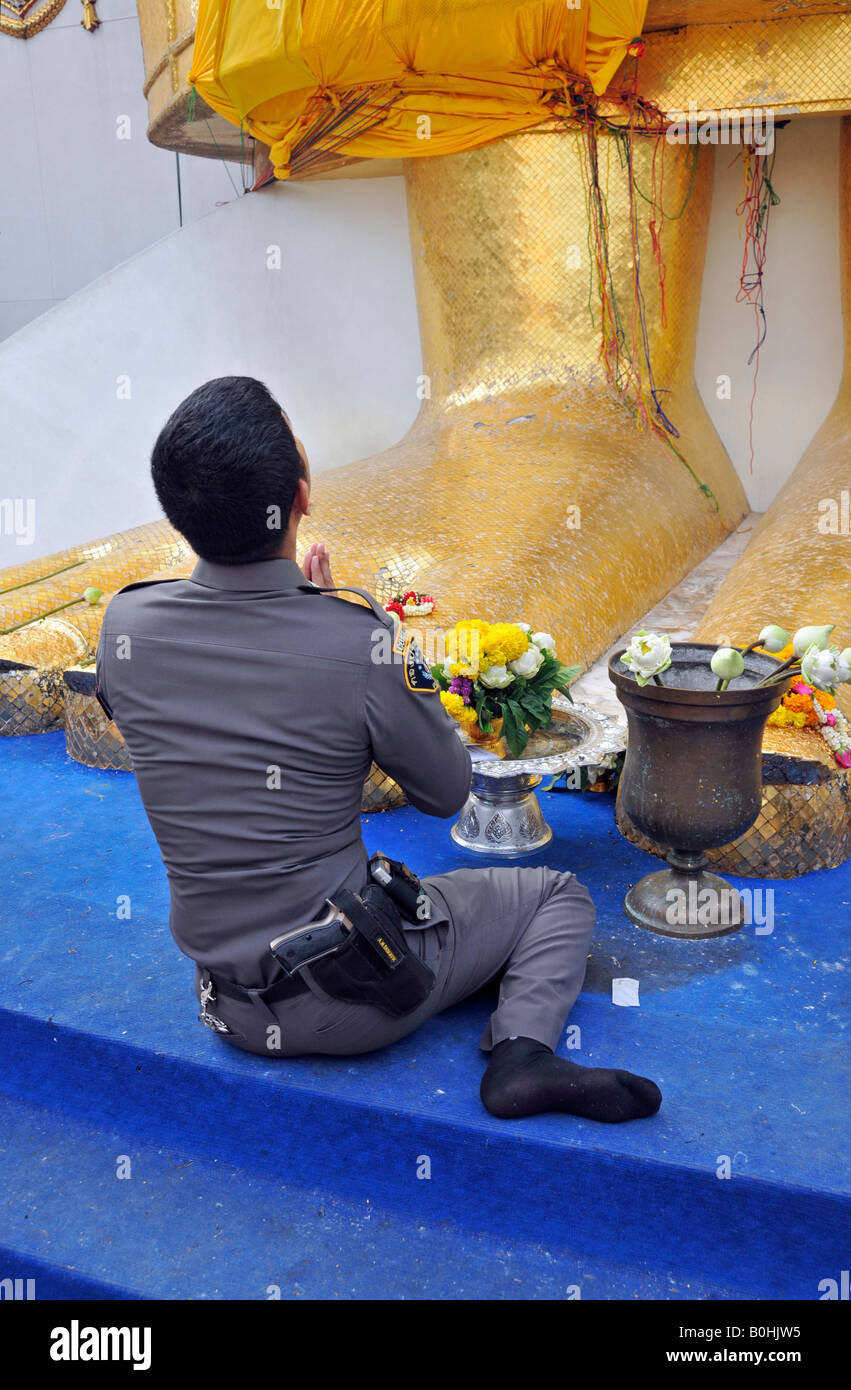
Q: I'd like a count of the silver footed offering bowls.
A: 1